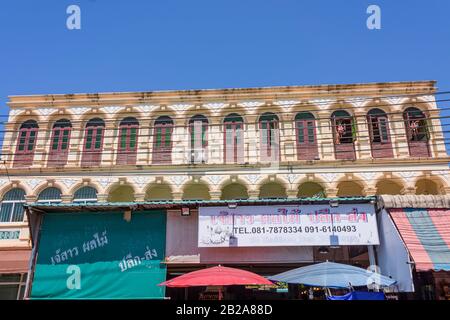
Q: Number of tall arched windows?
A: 12